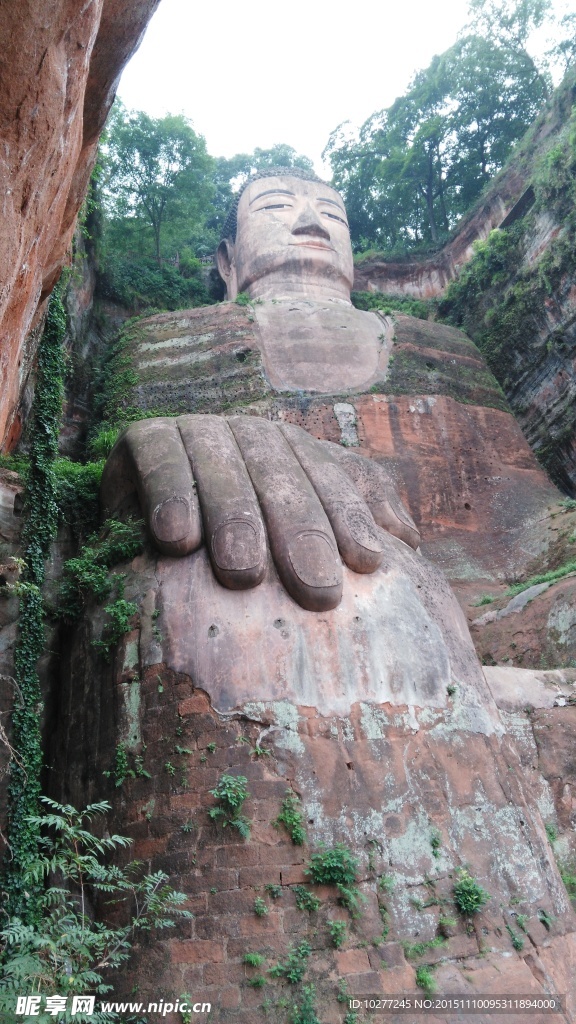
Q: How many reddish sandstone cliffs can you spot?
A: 2